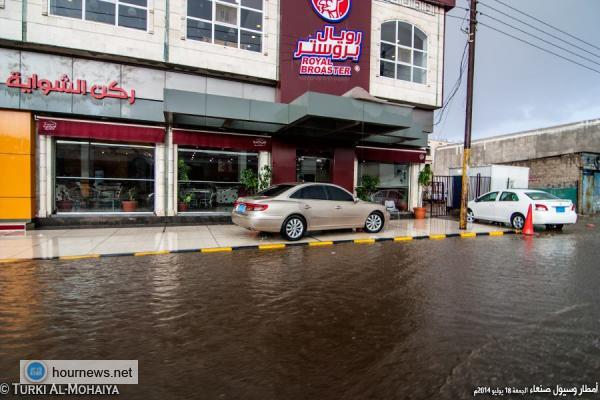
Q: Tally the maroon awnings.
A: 3